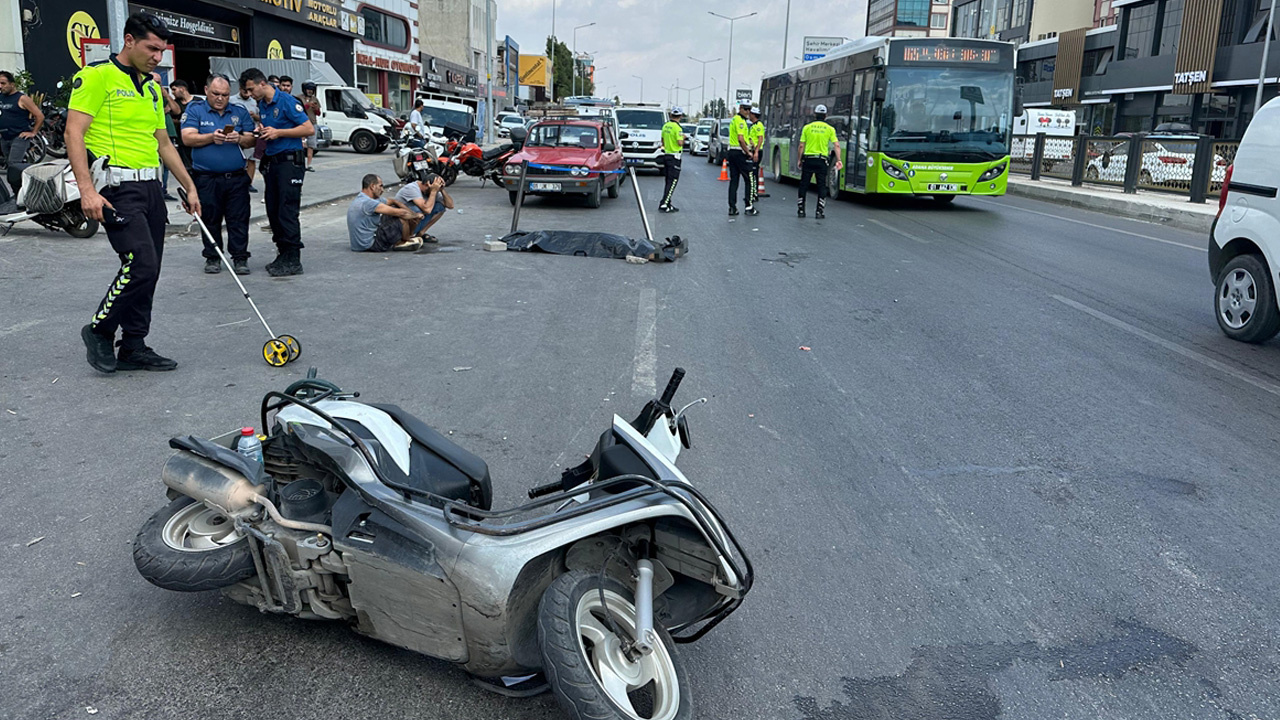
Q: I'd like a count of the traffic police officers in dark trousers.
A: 5